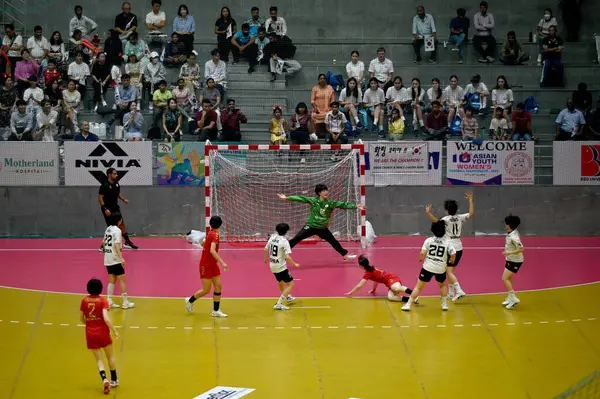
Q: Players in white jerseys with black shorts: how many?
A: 5